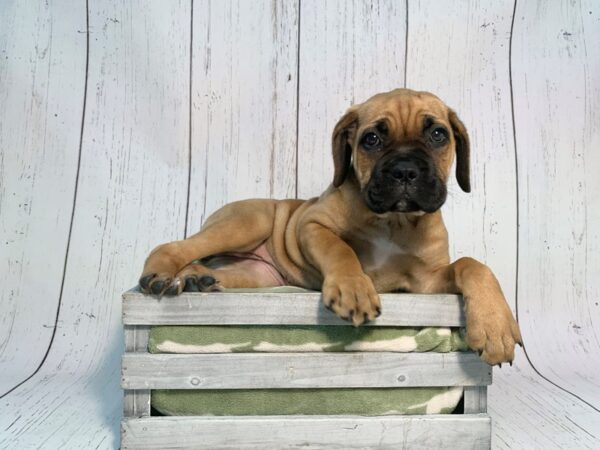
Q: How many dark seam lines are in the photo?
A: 5